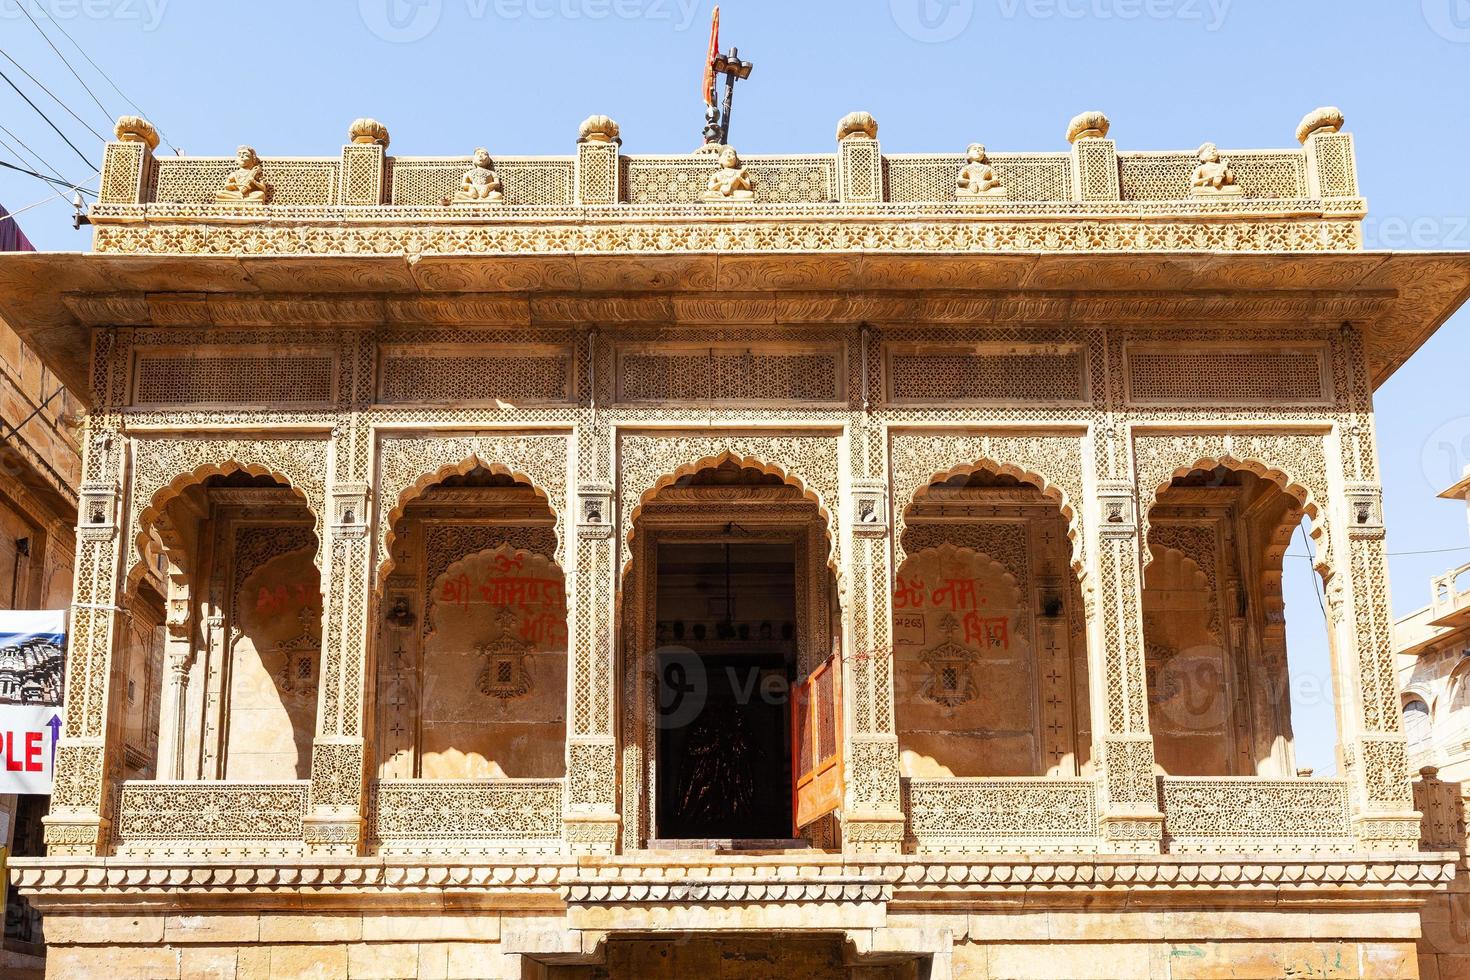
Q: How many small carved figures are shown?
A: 5